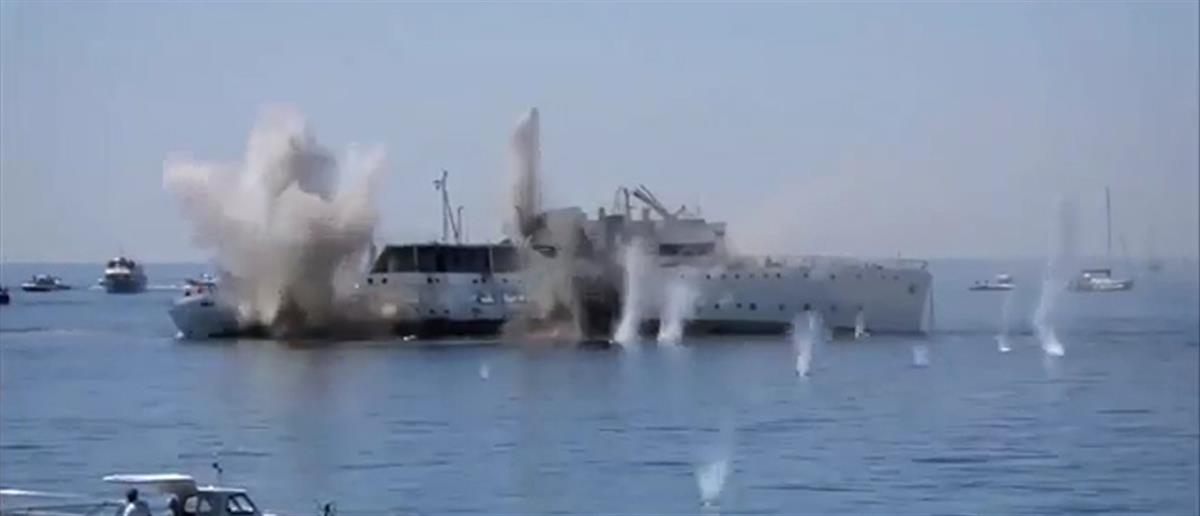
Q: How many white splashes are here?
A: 9